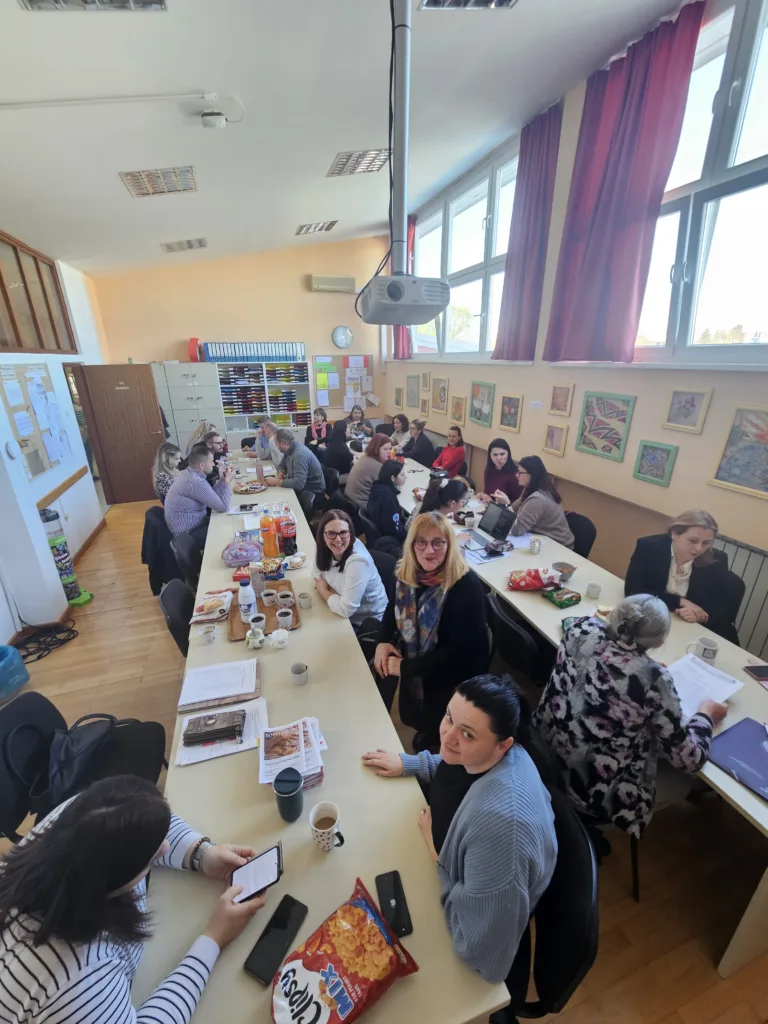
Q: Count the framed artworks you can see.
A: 14